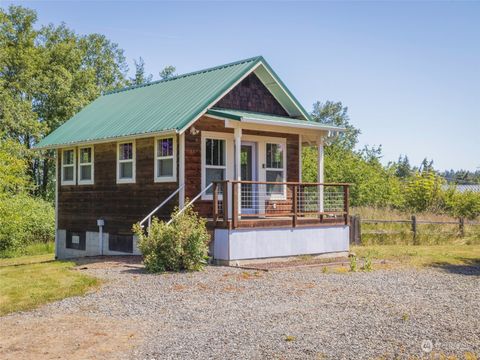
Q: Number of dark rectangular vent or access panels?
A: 2